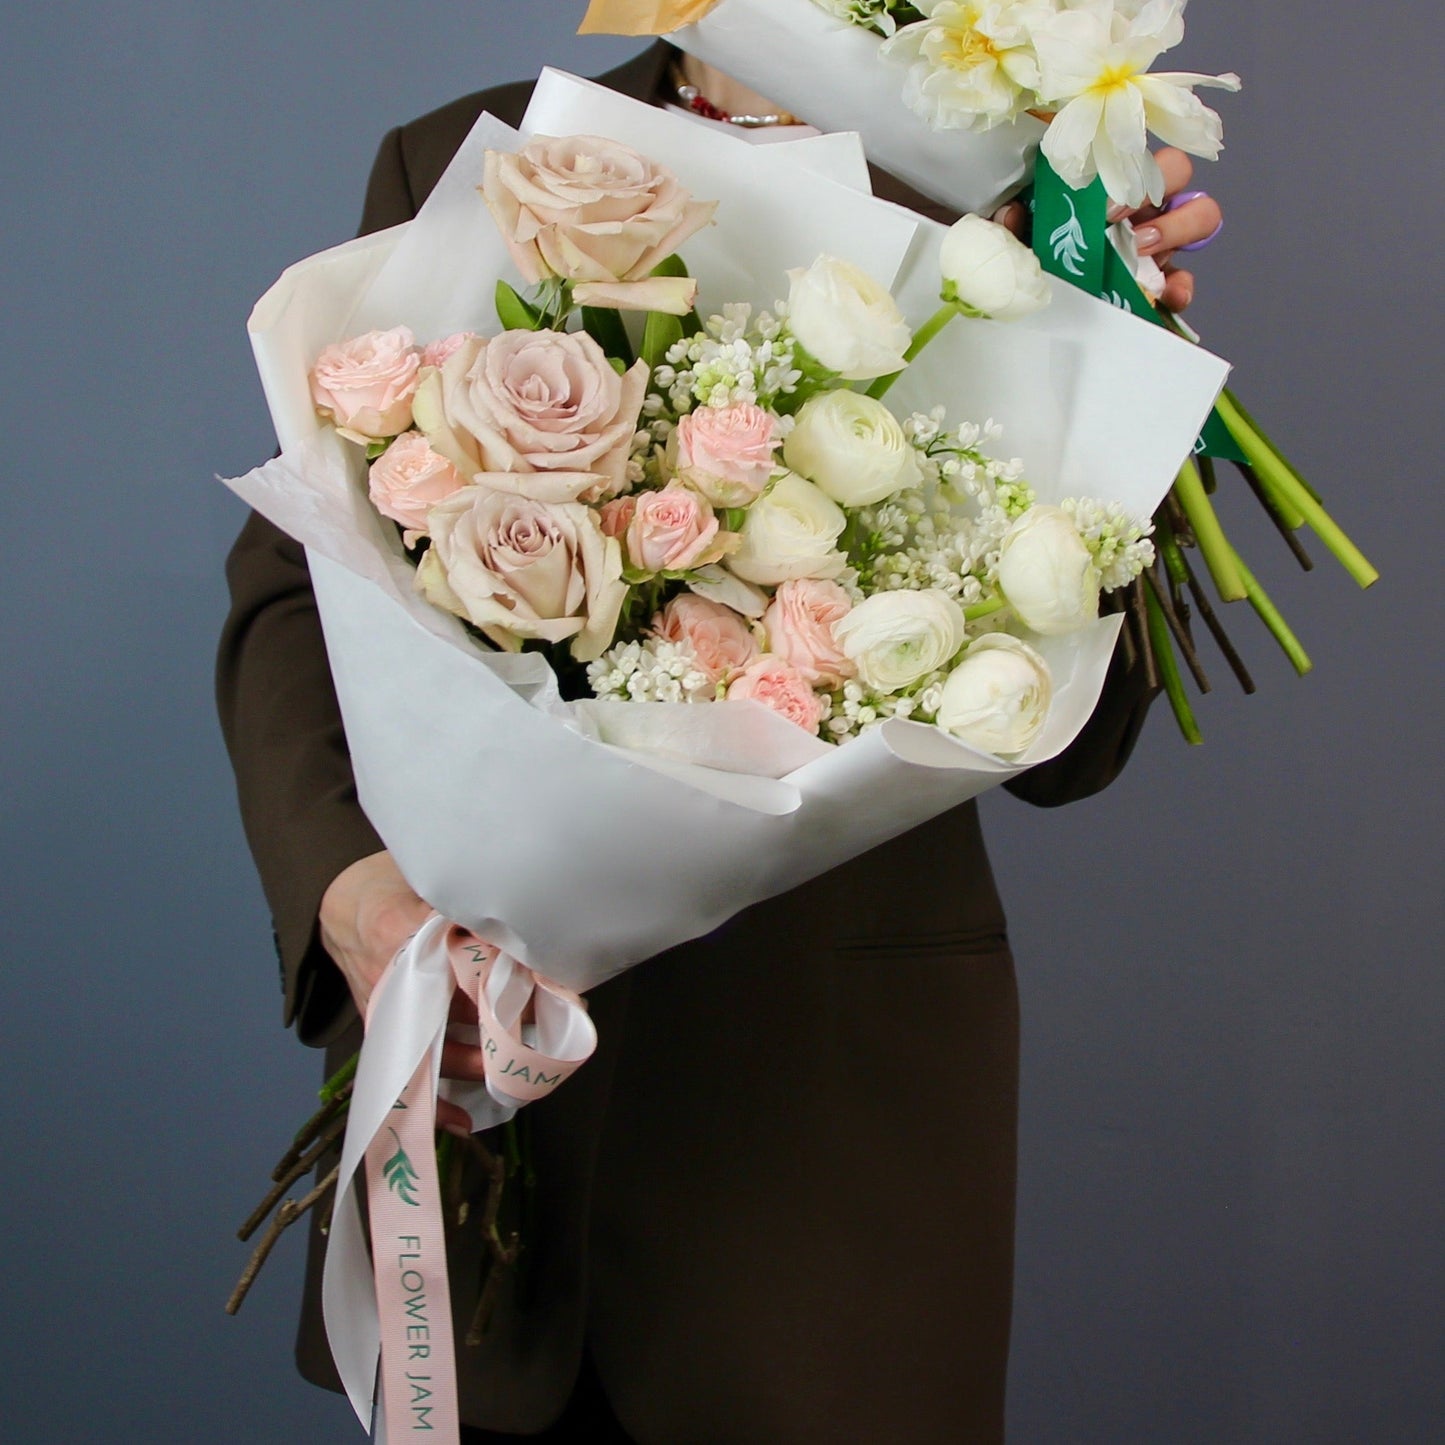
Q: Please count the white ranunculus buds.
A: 7